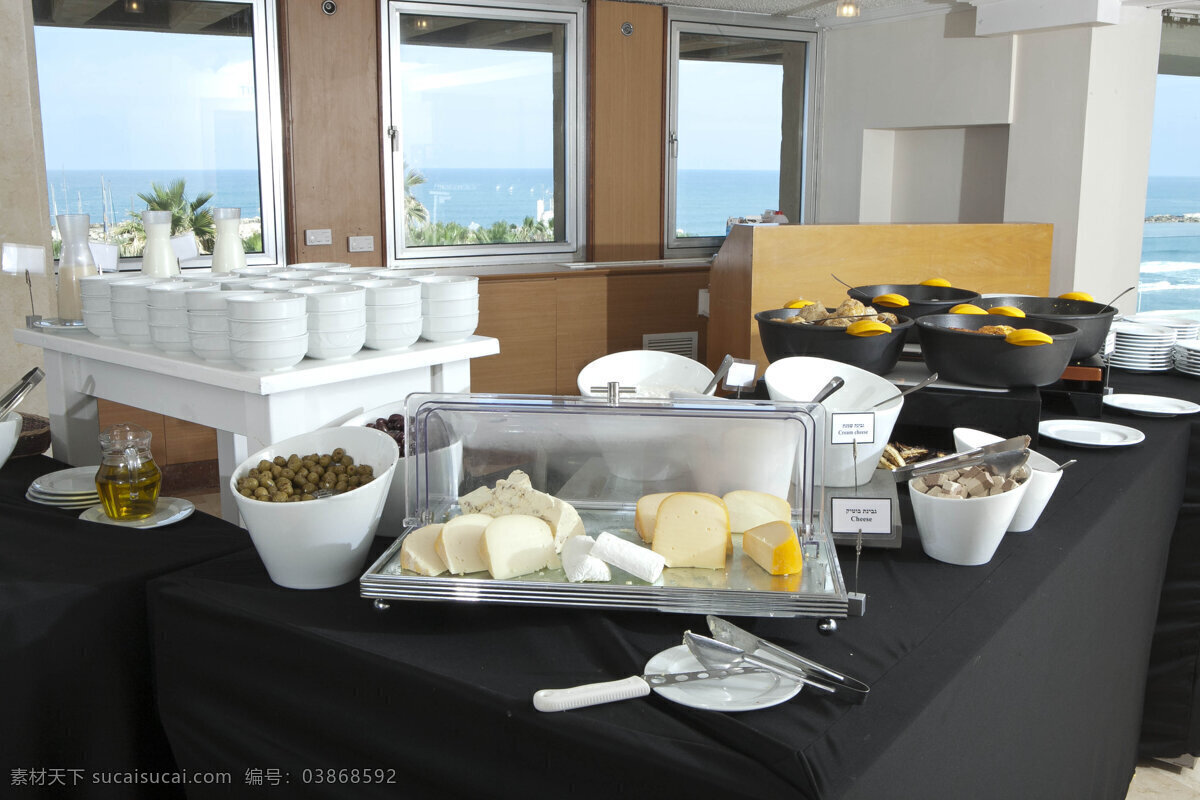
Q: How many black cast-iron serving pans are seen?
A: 4